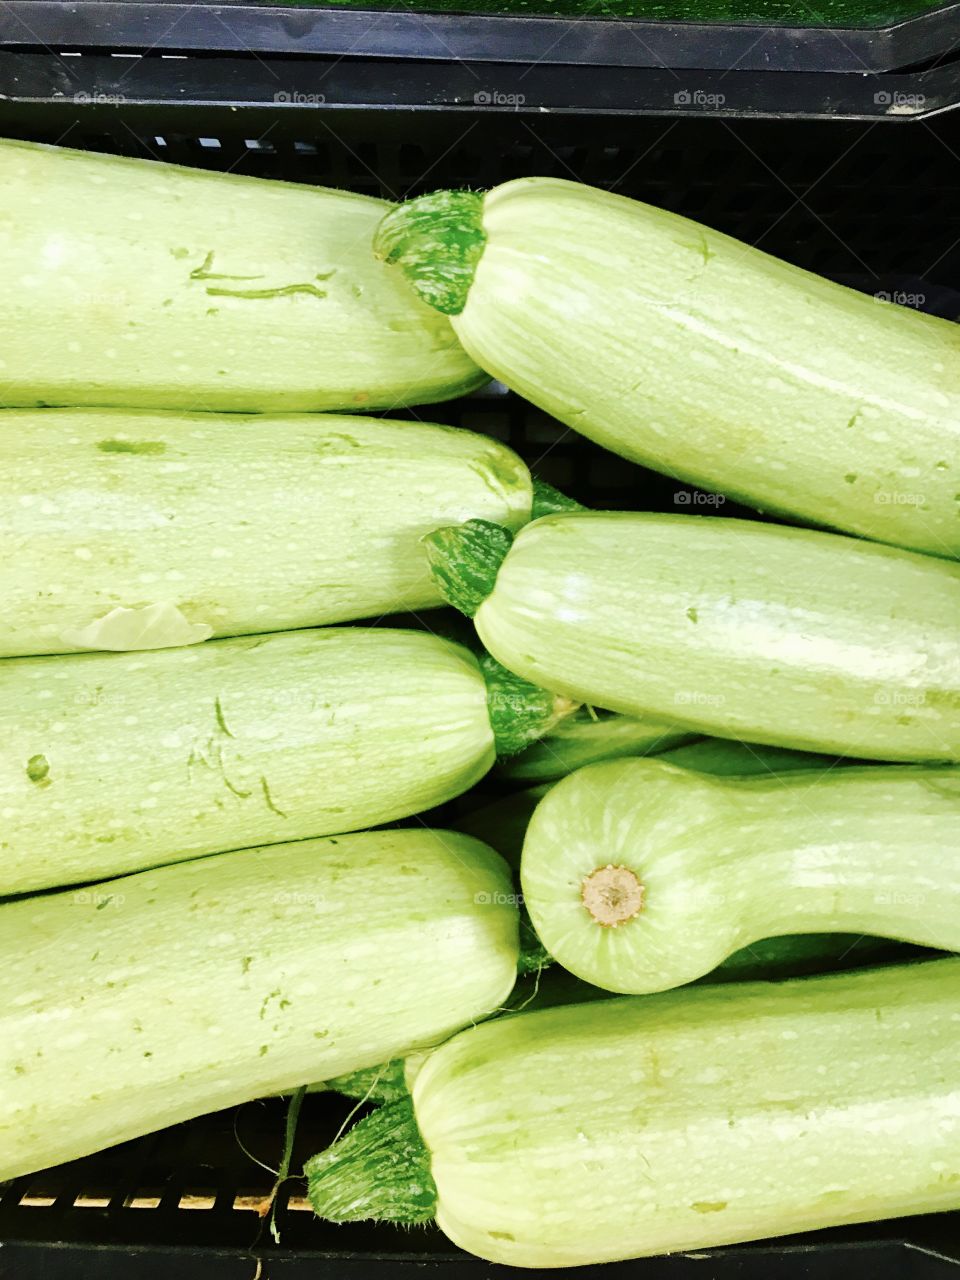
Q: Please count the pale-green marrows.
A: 8